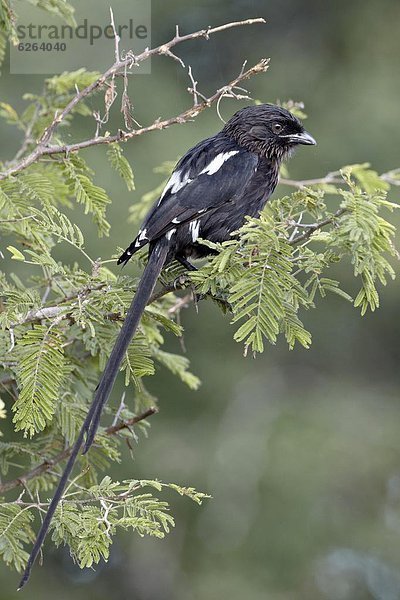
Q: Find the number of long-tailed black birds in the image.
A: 1